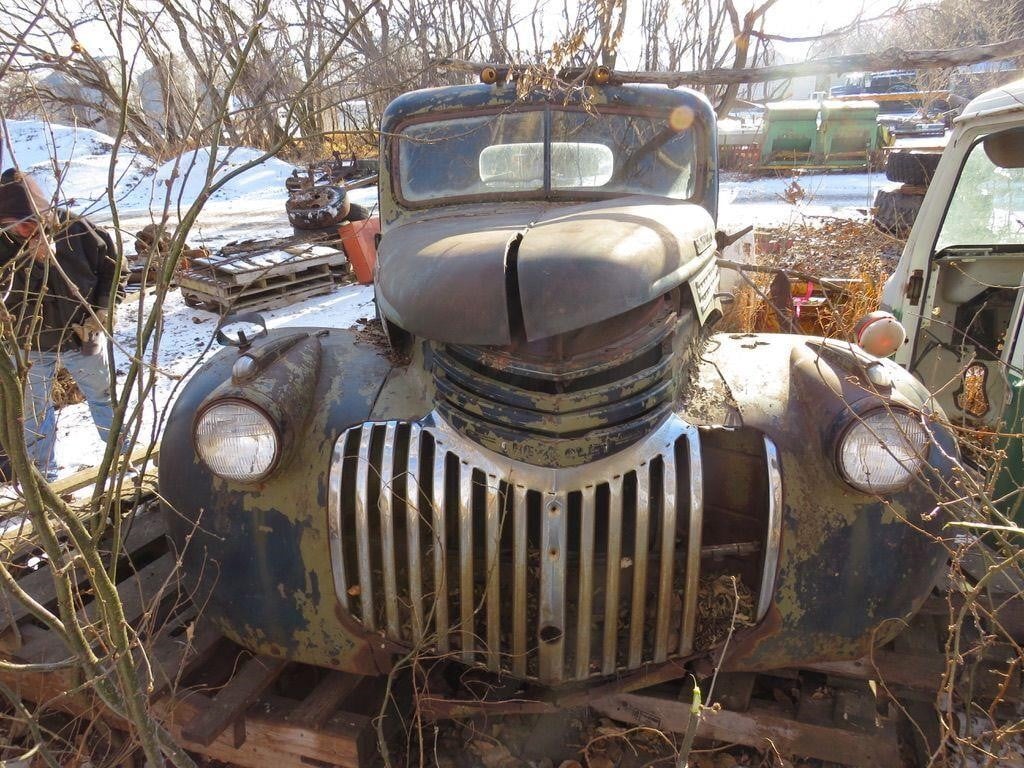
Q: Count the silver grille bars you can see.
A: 15